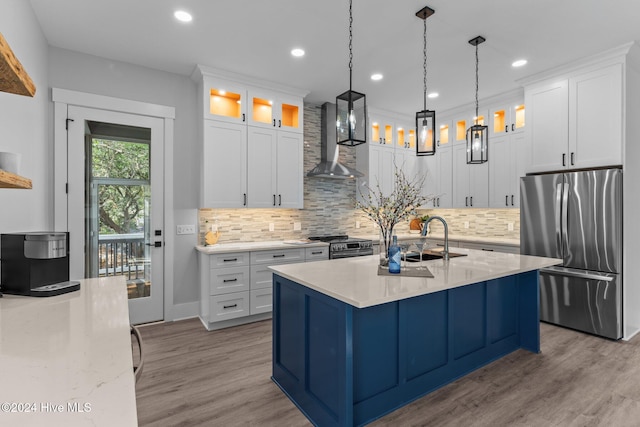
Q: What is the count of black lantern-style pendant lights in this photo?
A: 3